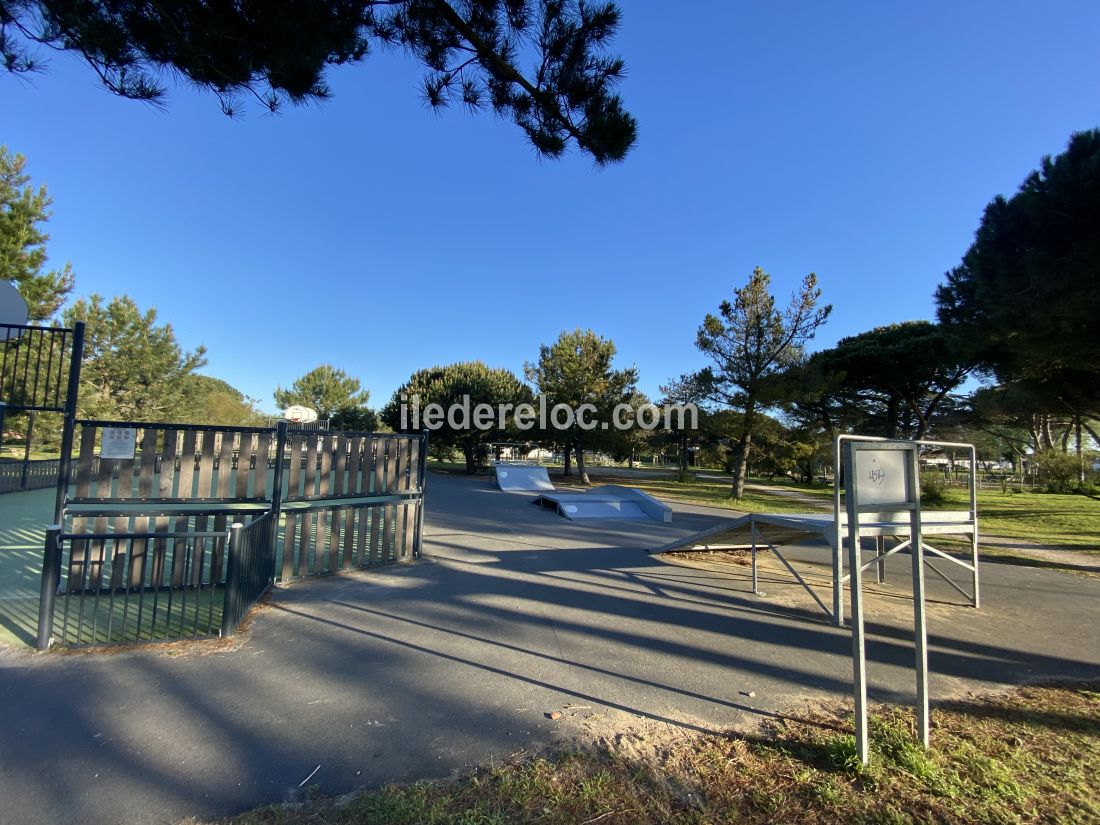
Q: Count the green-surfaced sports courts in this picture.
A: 1